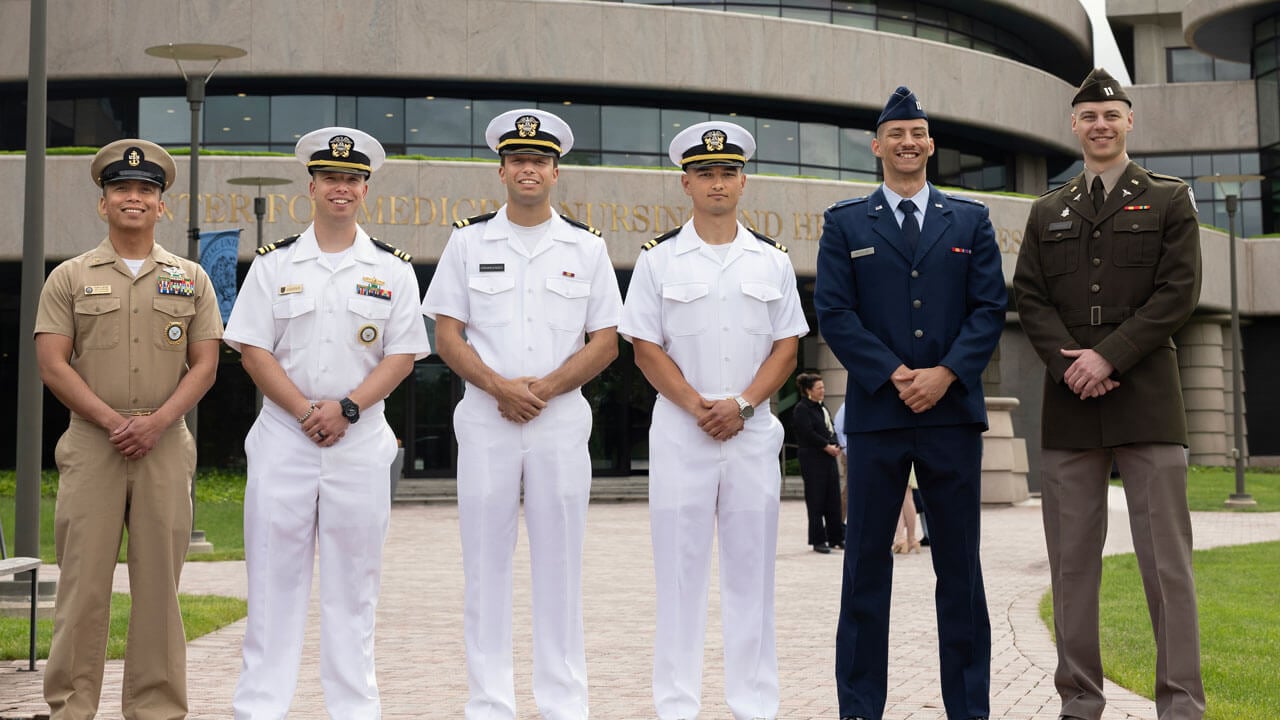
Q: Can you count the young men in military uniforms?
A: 6